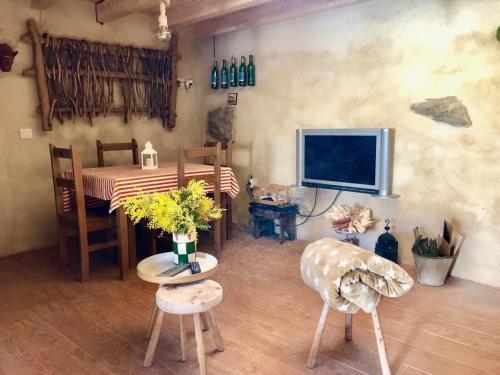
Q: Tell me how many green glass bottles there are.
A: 5